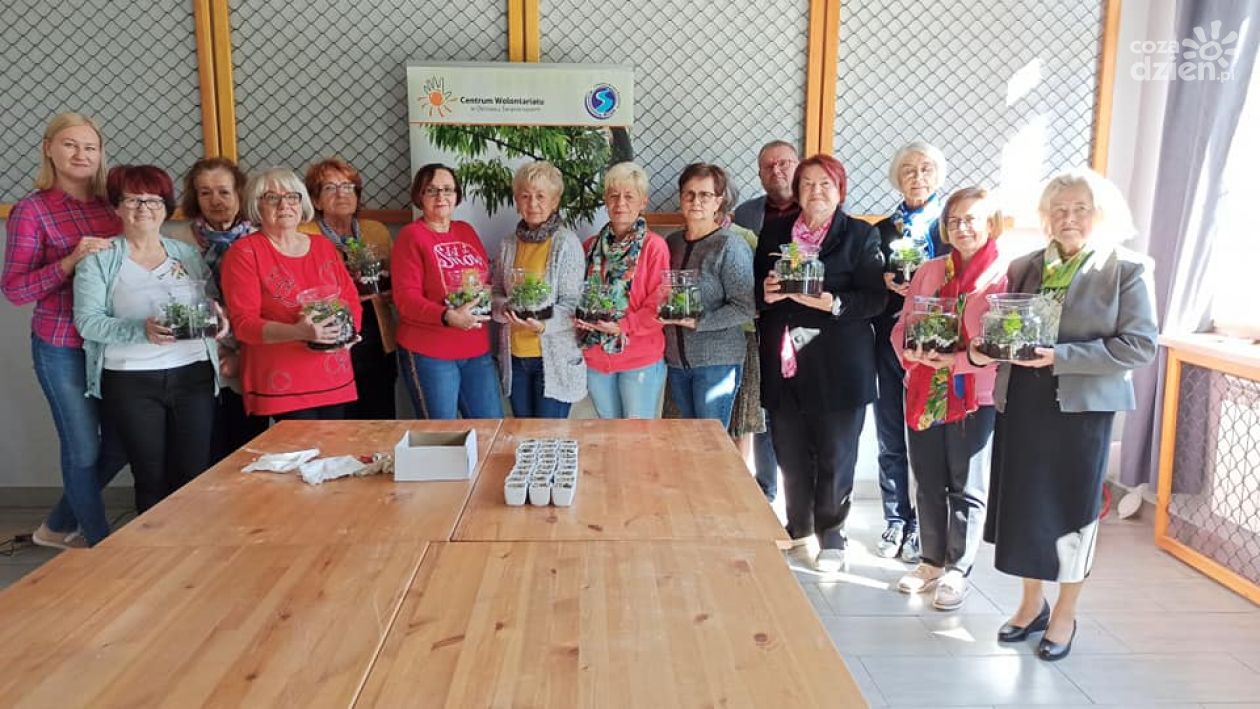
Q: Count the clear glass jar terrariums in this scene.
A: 11